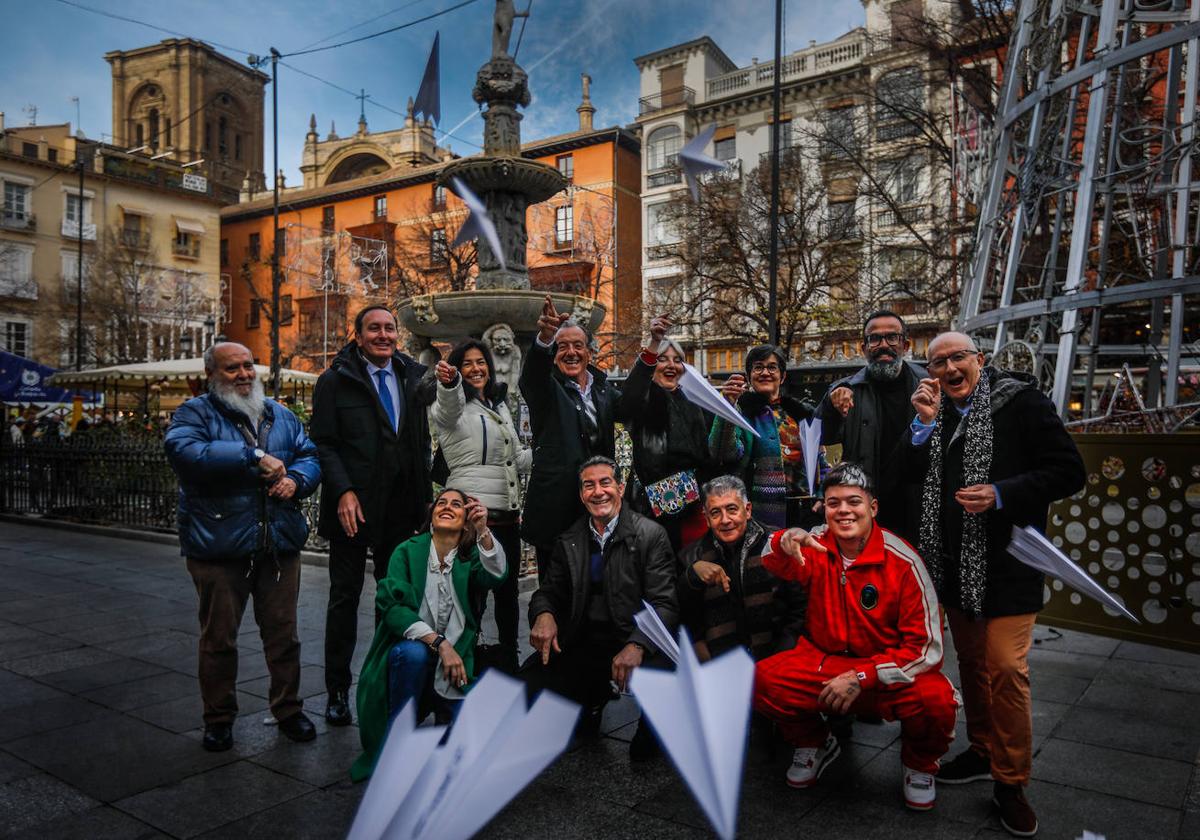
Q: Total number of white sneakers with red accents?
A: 2